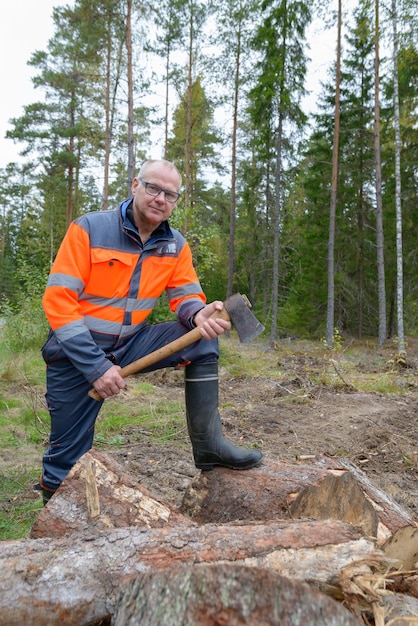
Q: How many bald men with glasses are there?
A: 1